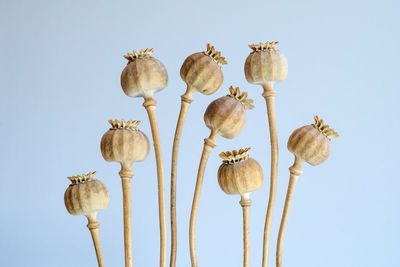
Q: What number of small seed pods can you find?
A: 8